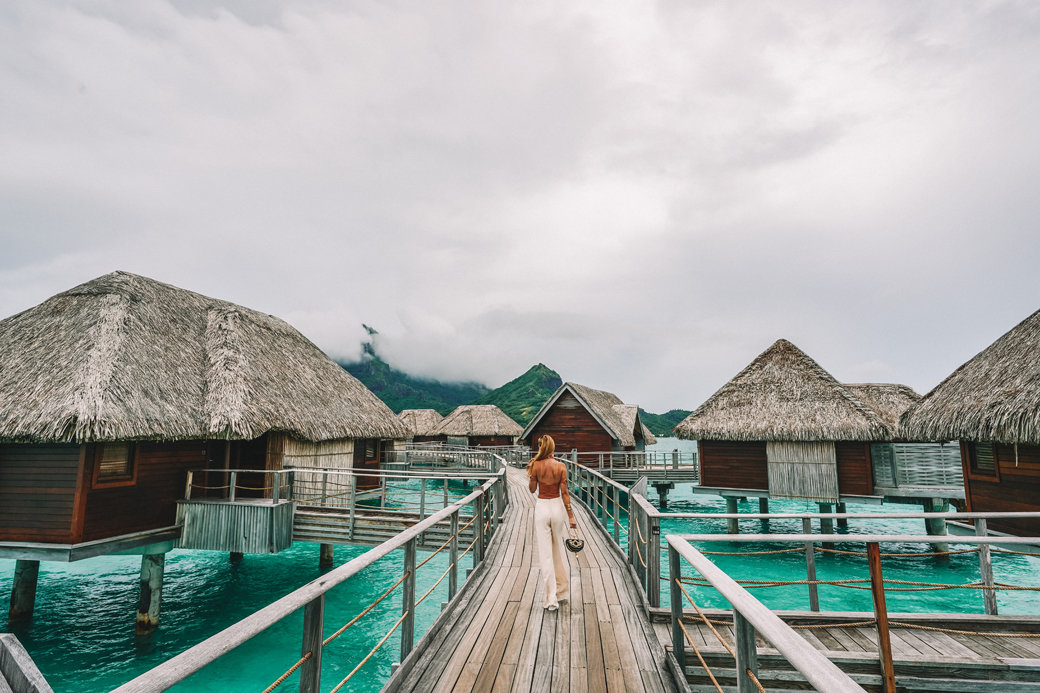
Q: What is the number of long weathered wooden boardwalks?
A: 1